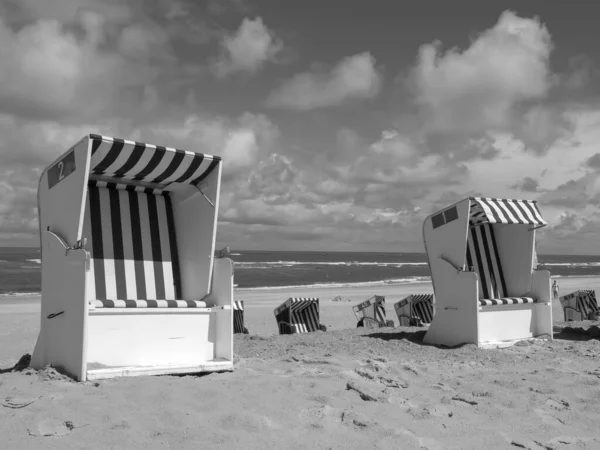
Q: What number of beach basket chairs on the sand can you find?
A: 7